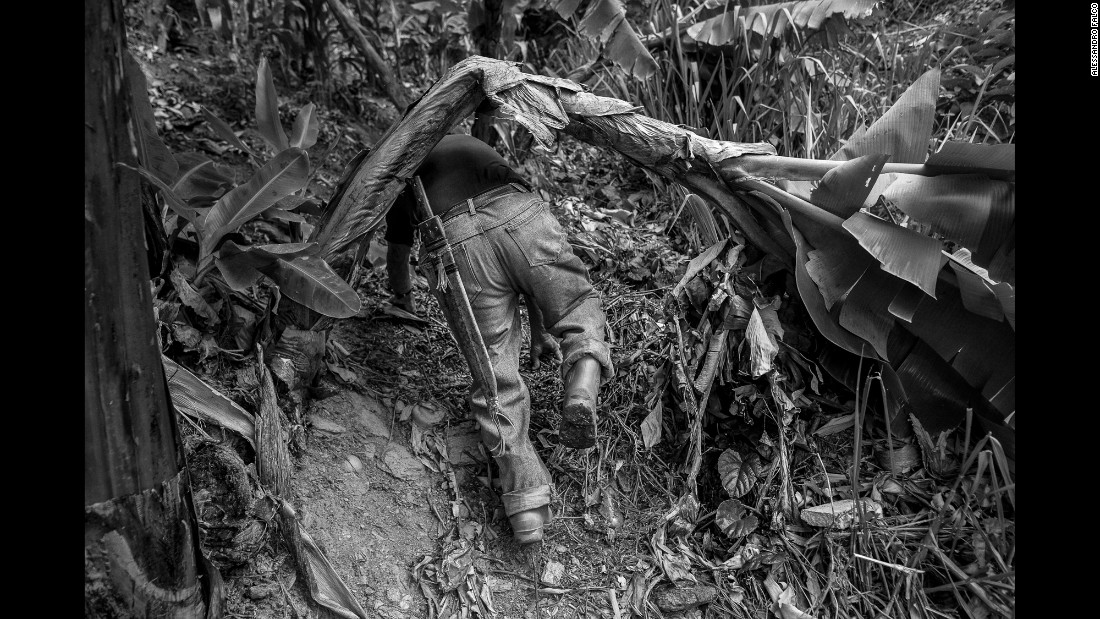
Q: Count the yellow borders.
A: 0